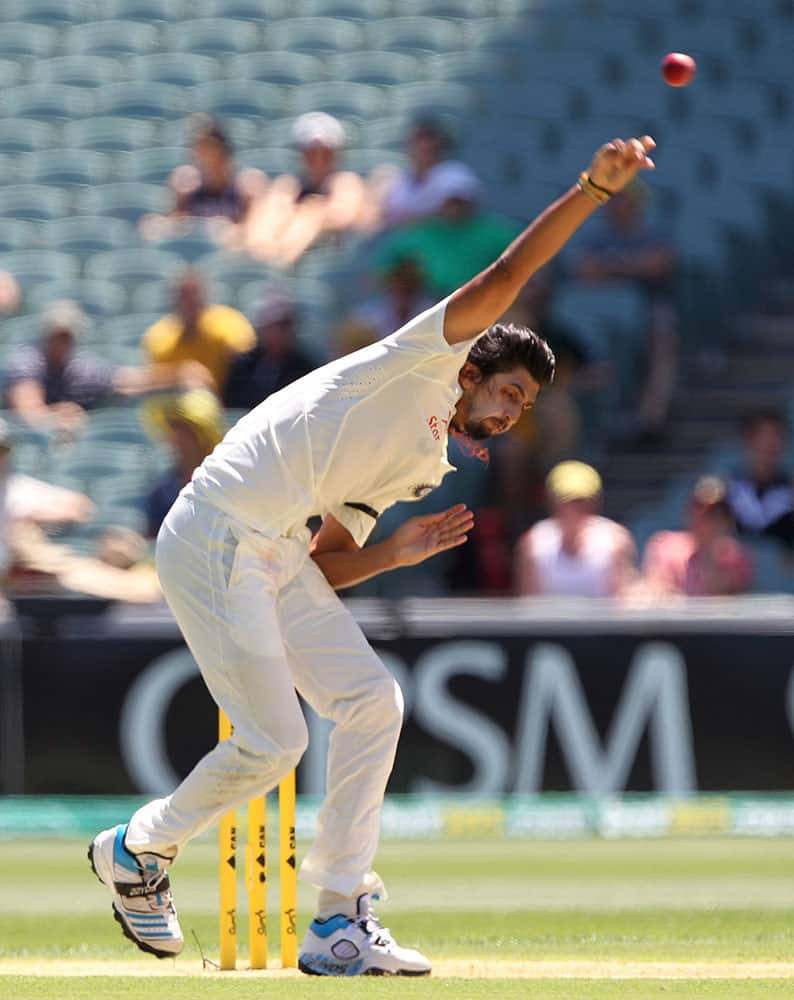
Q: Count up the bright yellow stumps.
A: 3